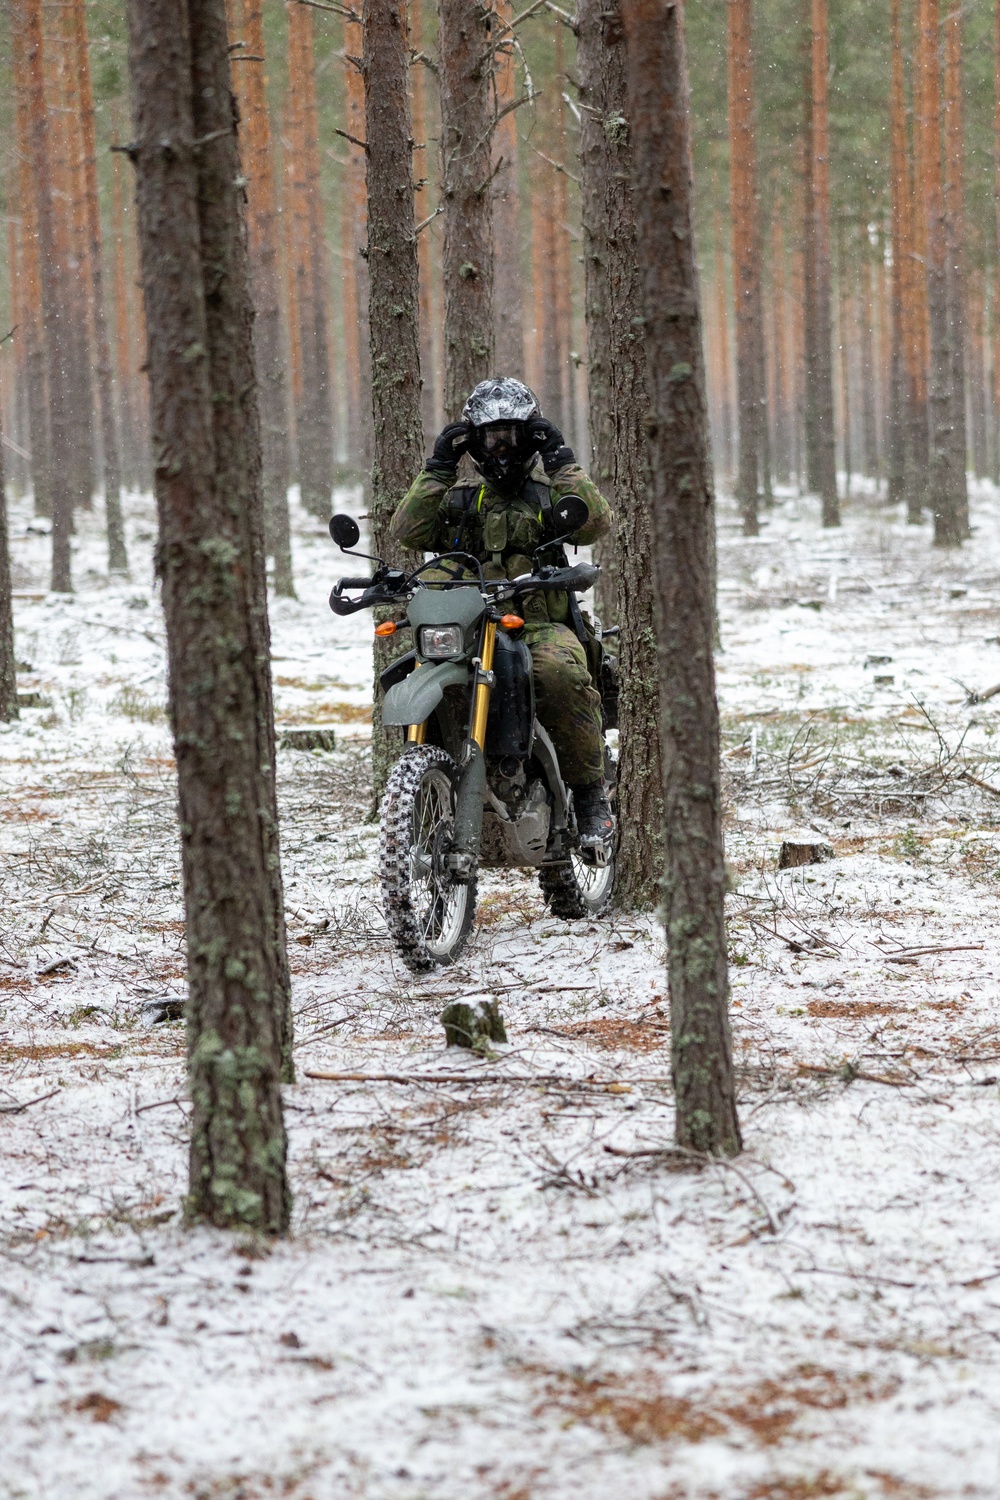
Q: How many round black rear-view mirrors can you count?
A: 2